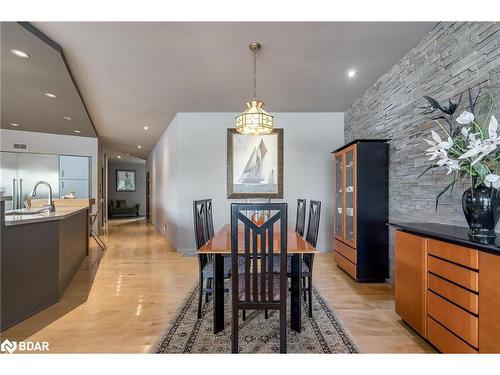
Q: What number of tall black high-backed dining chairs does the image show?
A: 5